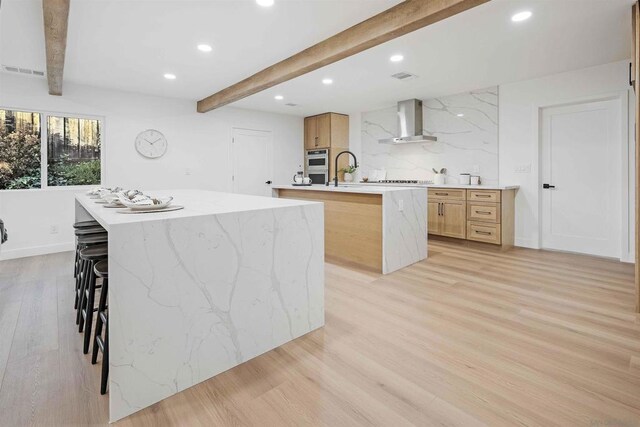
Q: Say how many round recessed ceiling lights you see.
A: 7